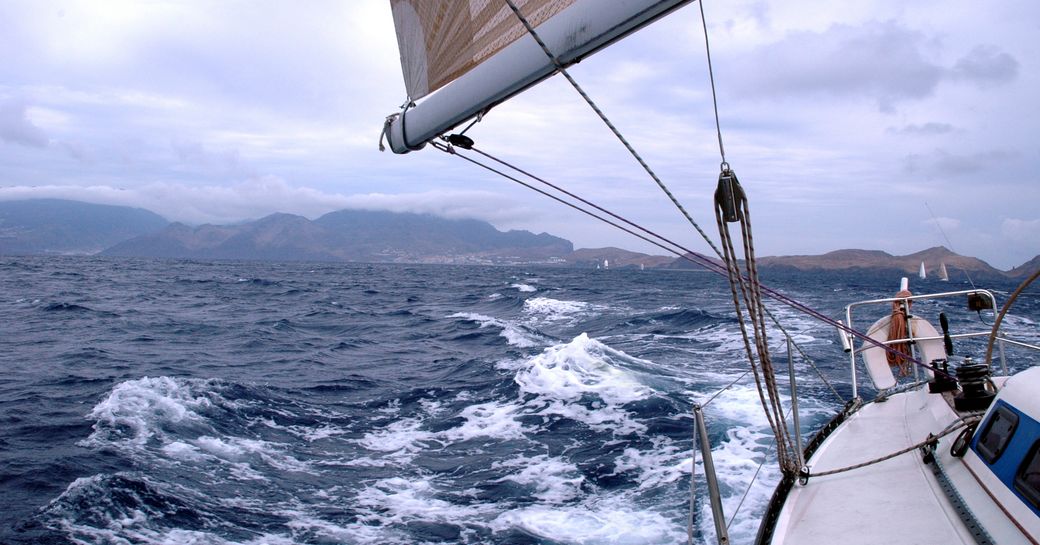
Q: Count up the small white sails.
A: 5